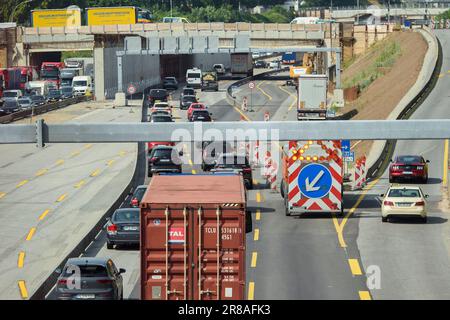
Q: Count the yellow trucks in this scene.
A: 2